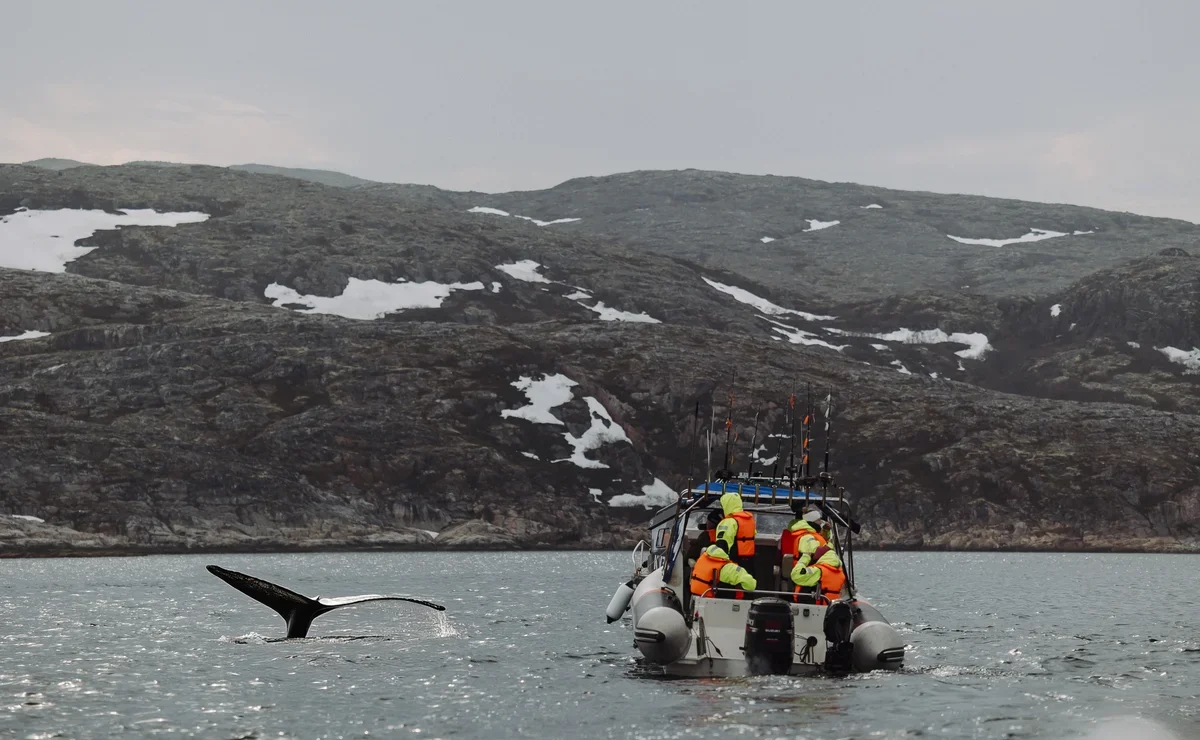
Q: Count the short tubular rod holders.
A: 10